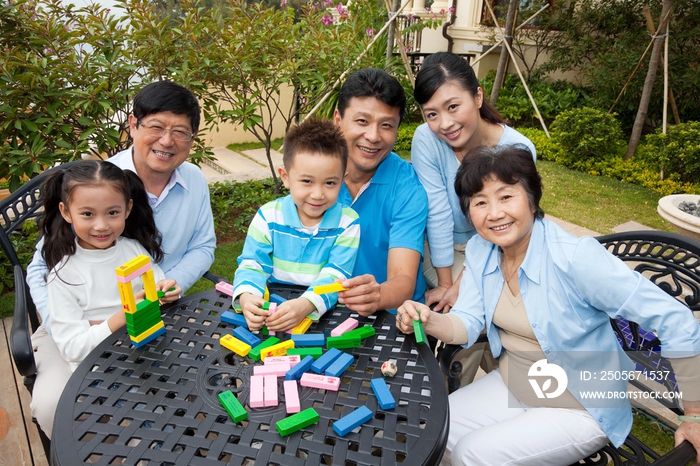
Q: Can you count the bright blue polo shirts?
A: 1